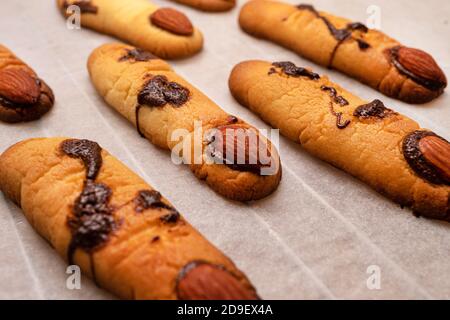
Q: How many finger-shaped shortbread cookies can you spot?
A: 7